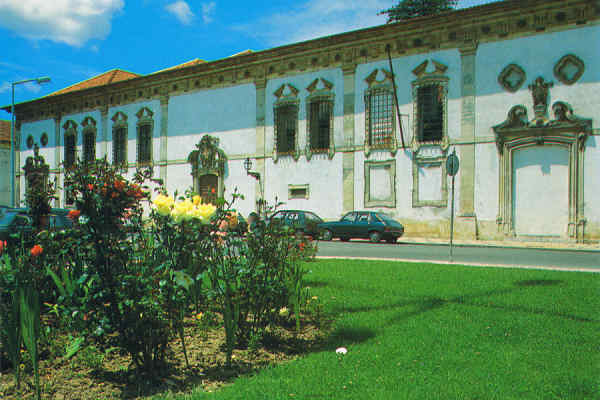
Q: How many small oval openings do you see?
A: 4